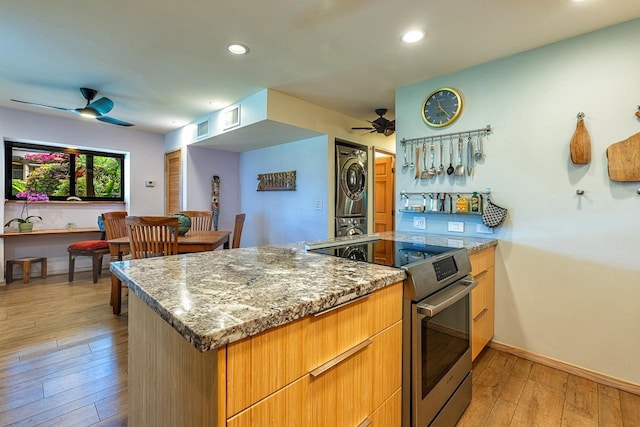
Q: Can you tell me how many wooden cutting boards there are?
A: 2